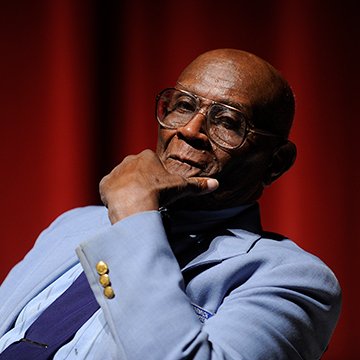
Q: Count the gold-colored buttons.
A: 3